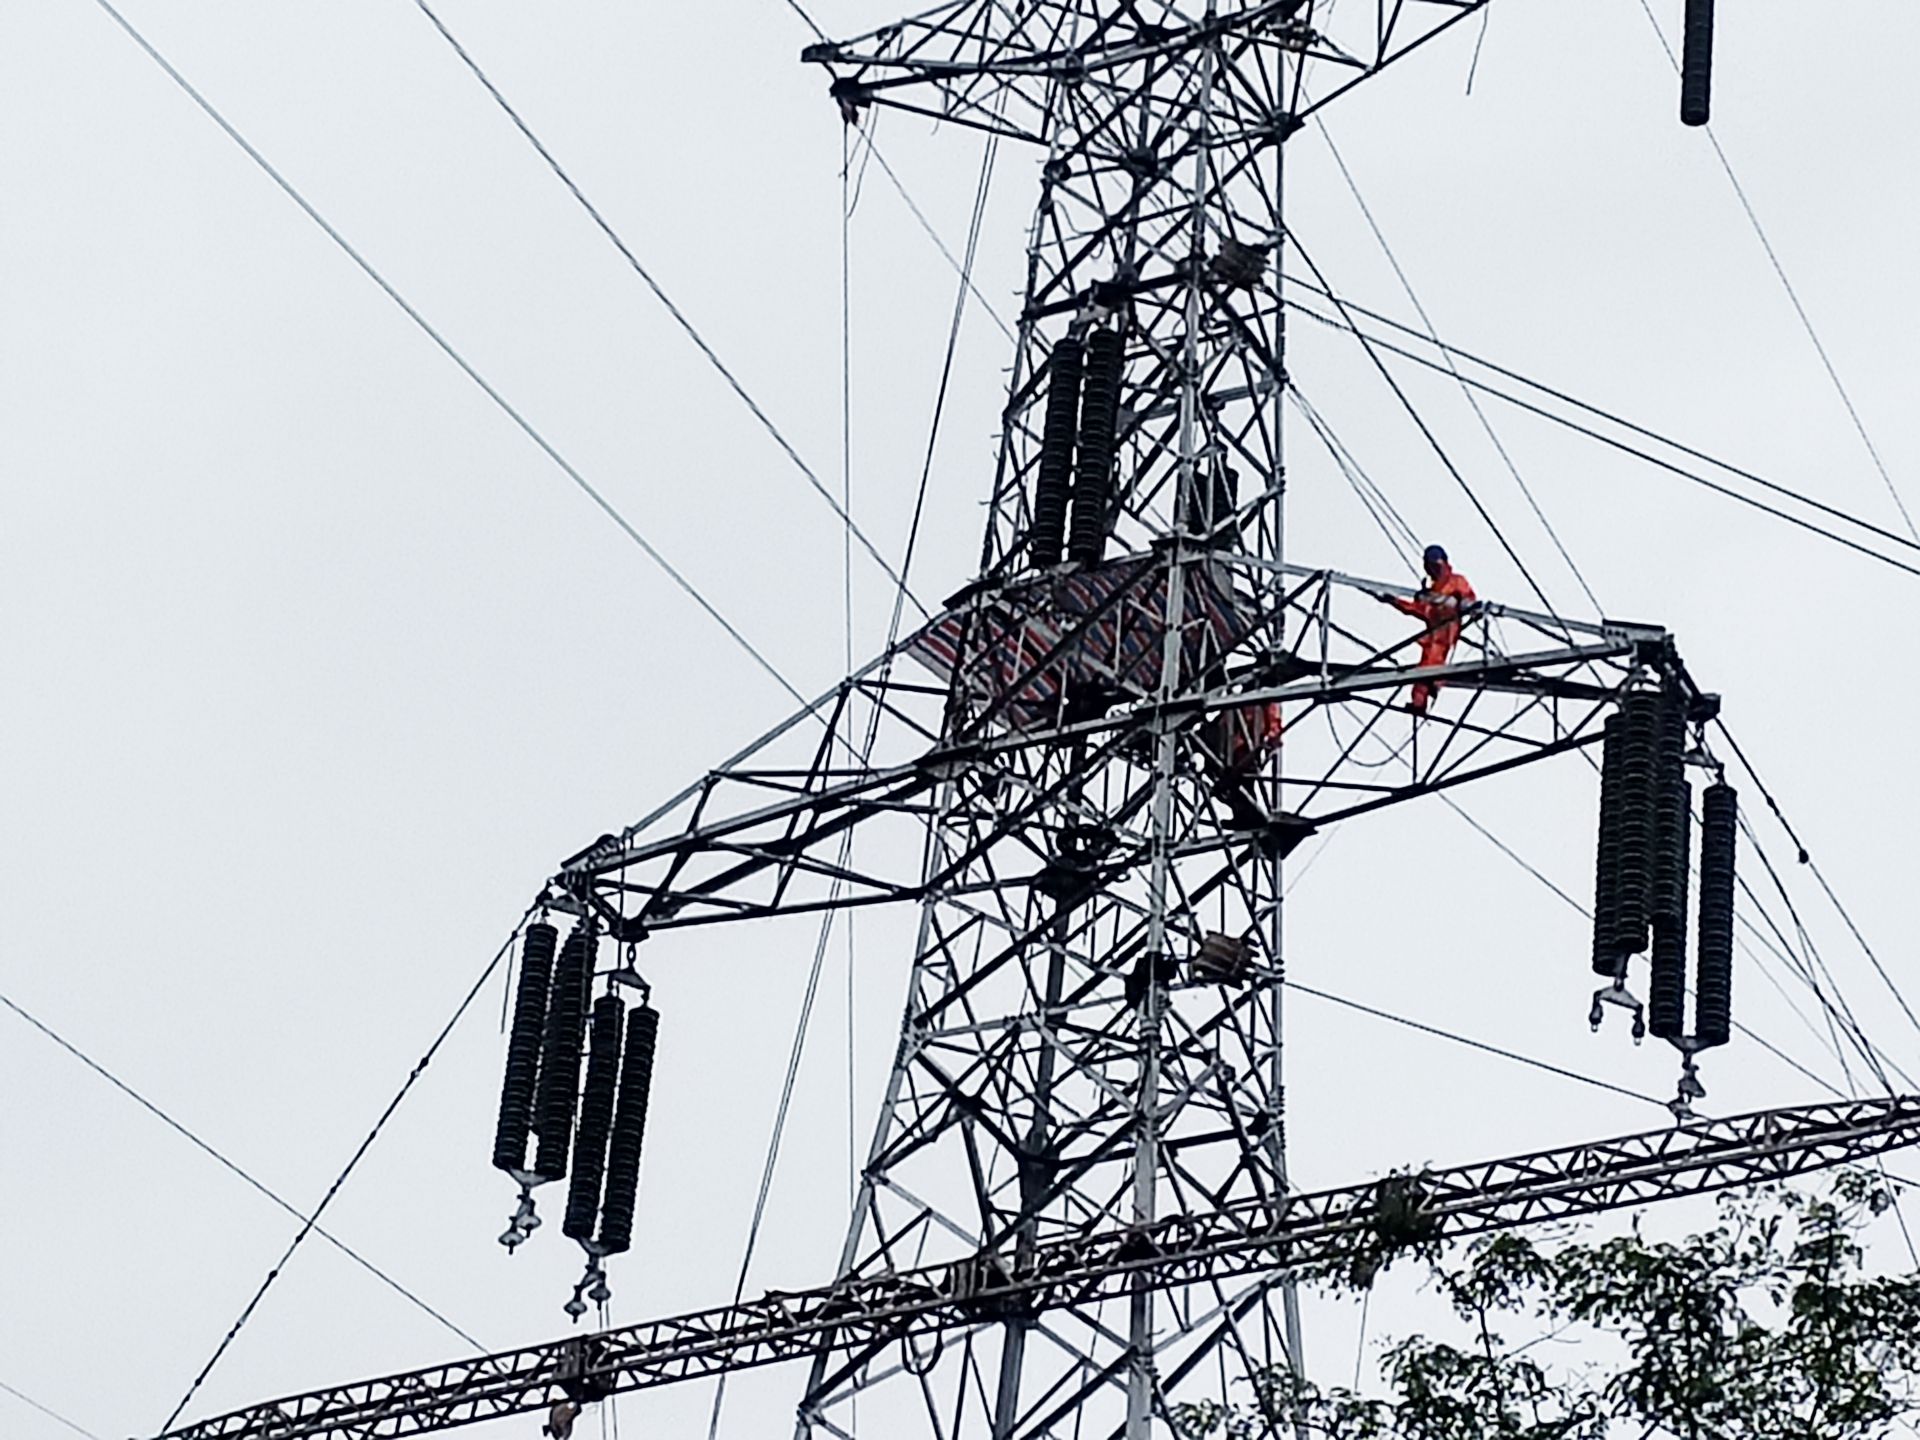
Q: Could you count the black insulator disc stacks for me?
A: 12